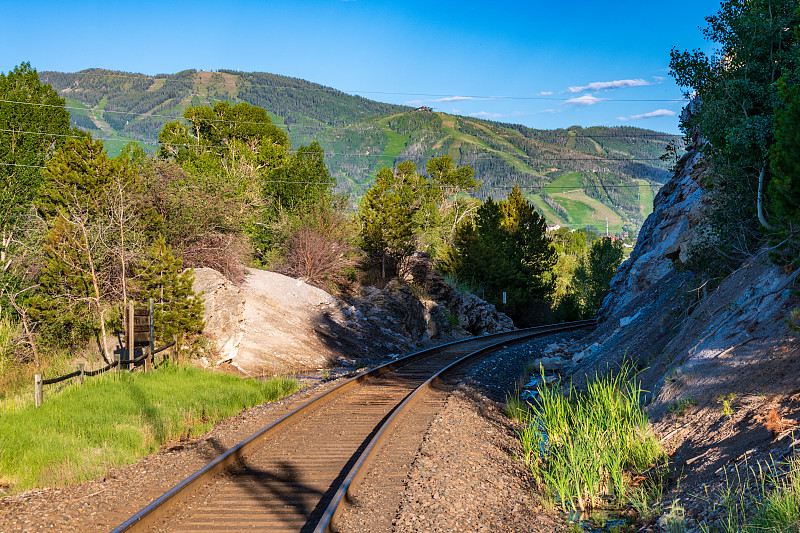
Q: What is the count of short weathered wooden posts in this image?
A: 5